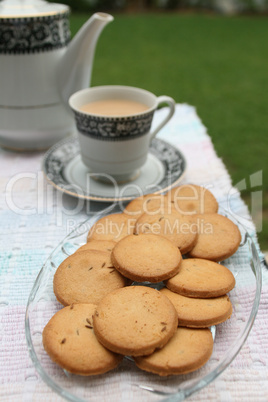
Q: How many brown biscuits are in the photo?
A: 13